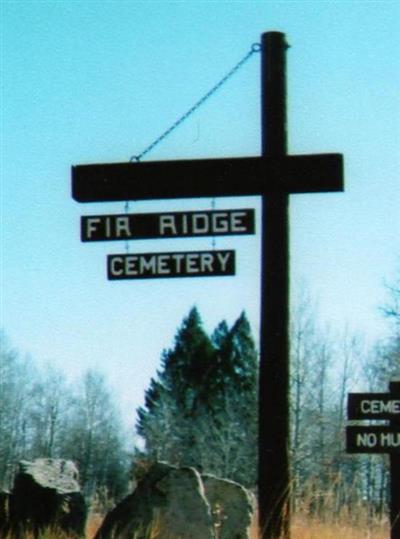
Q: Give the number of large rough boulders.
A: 3